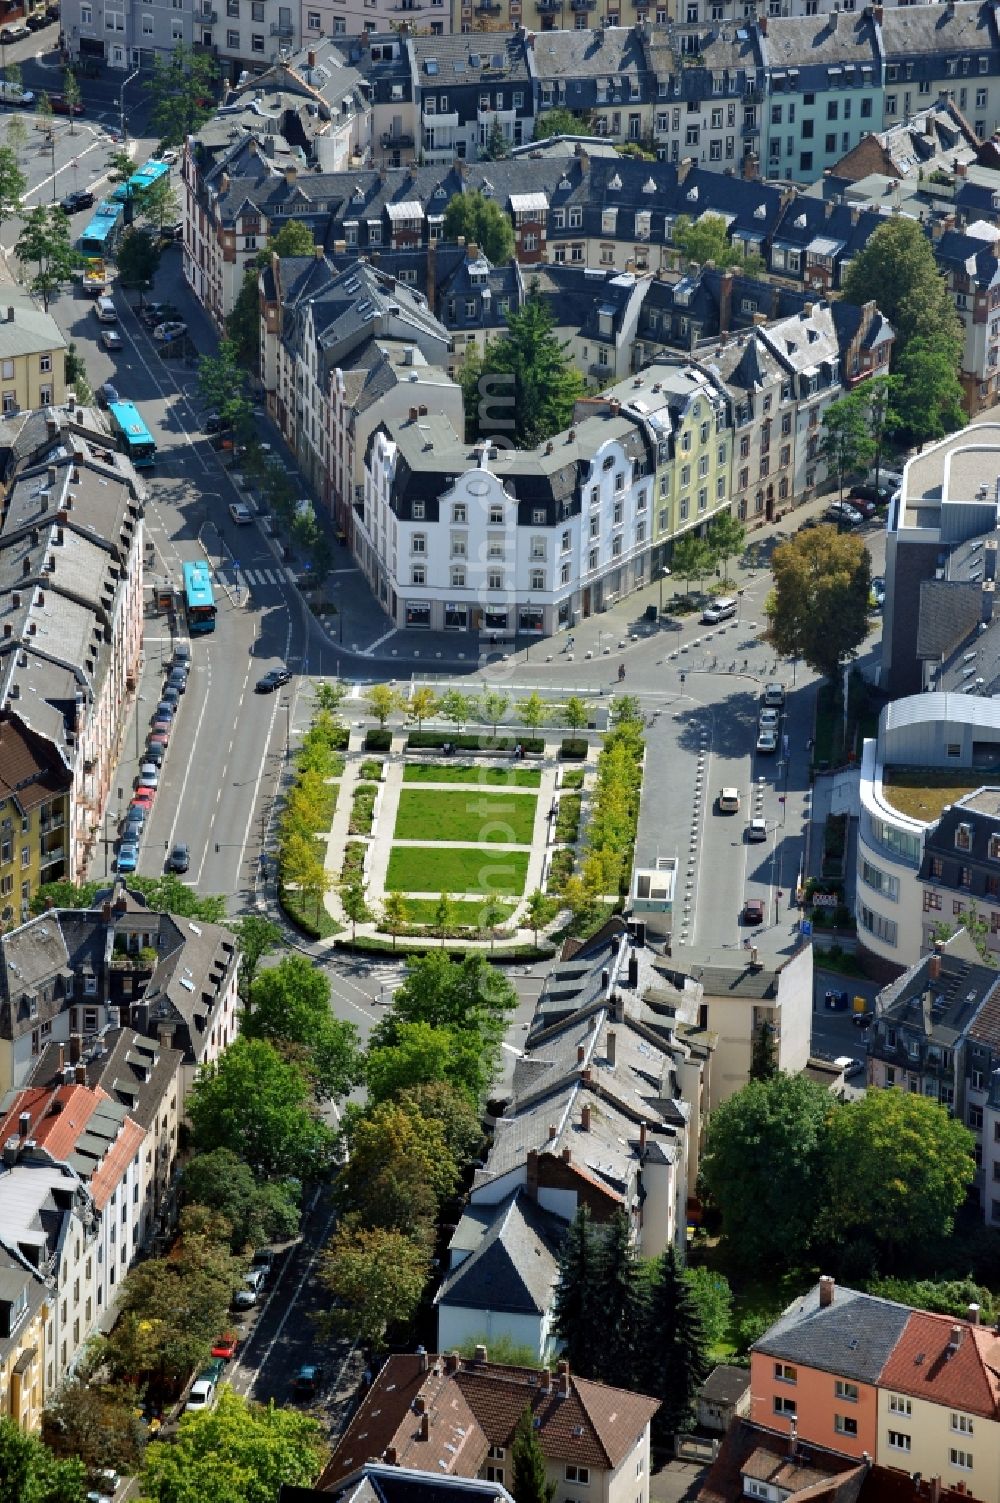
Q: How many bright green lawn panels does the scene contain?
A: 4